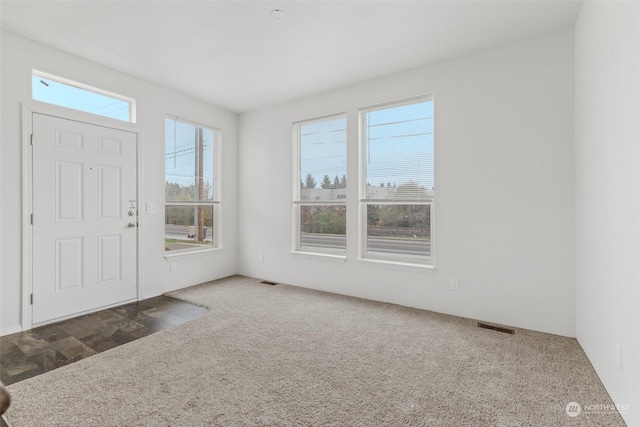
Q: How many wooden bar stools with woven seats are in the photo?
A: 0